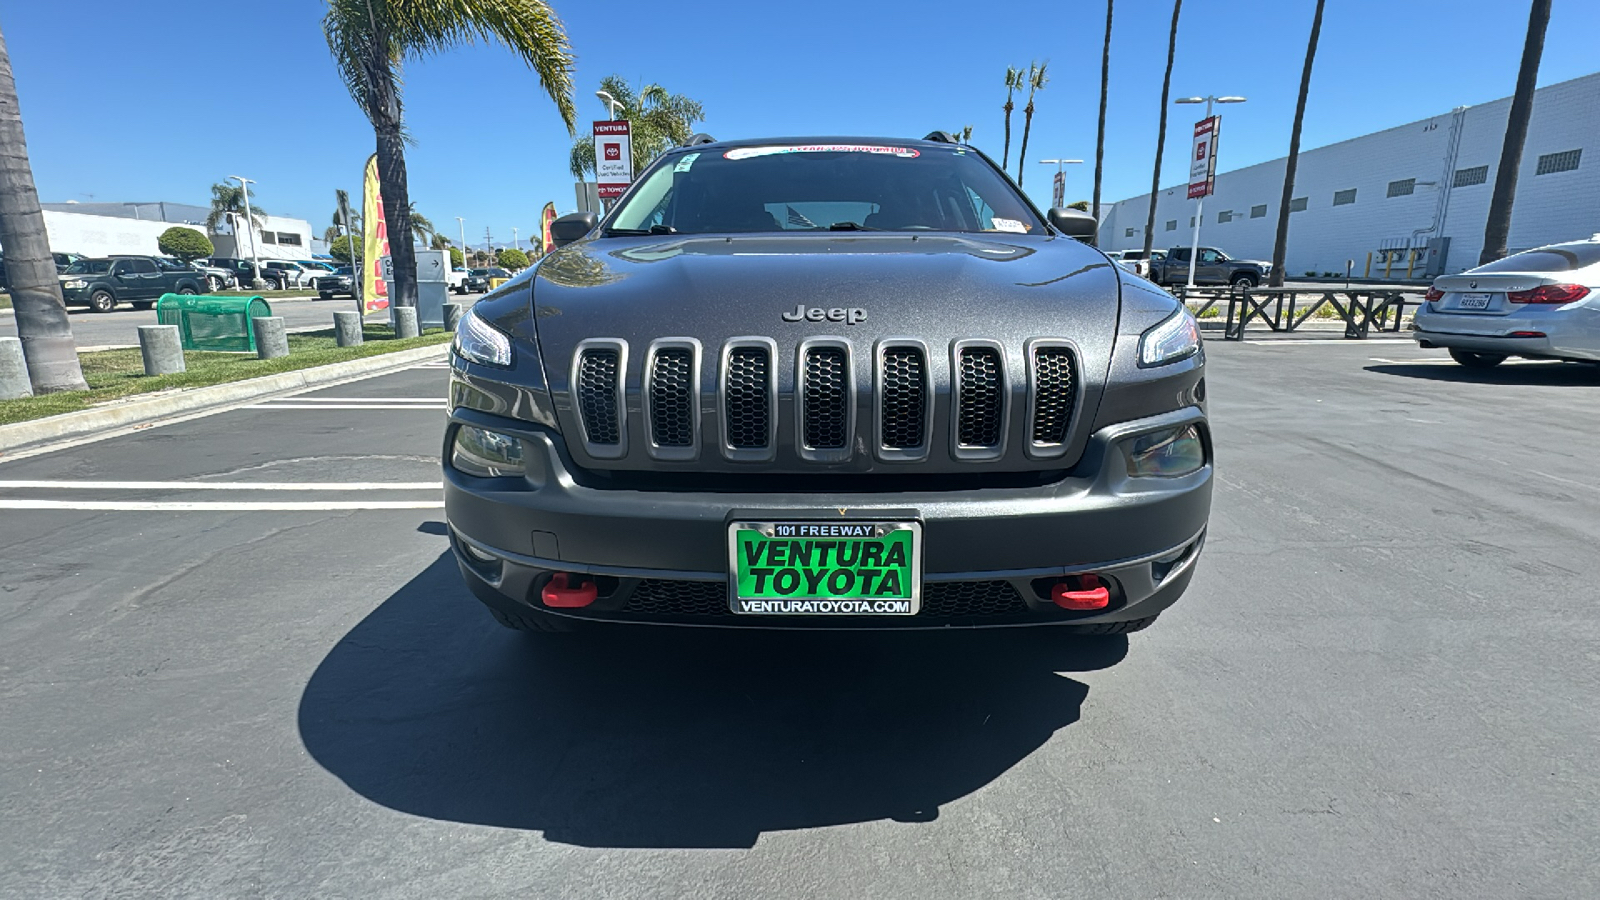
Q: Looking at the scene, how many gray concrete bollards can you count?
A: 6